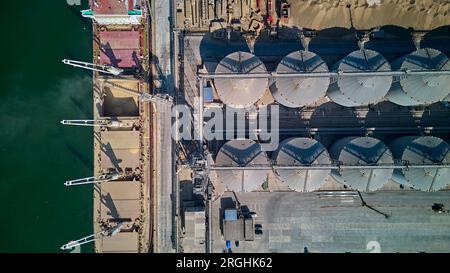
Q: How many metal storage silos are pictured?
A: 8